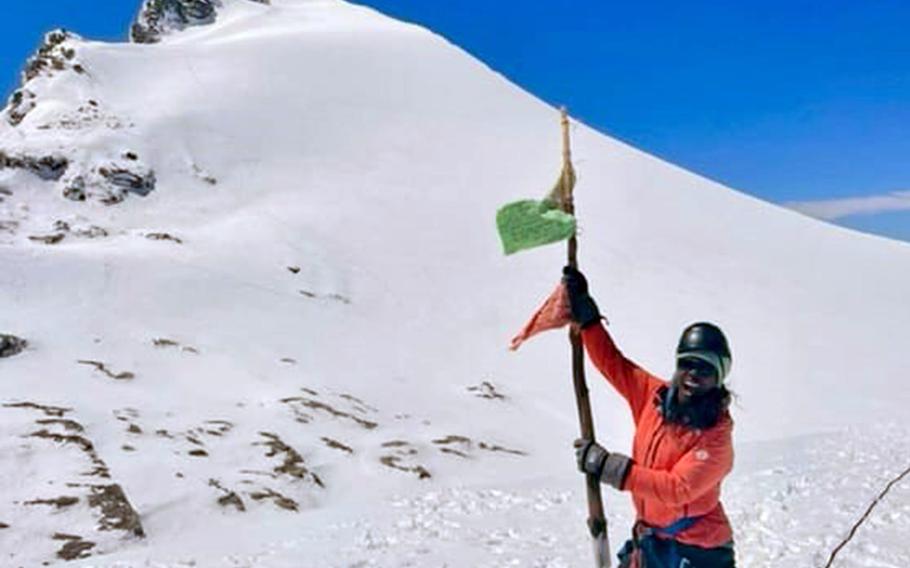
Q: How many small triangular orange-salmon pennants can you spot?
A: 1